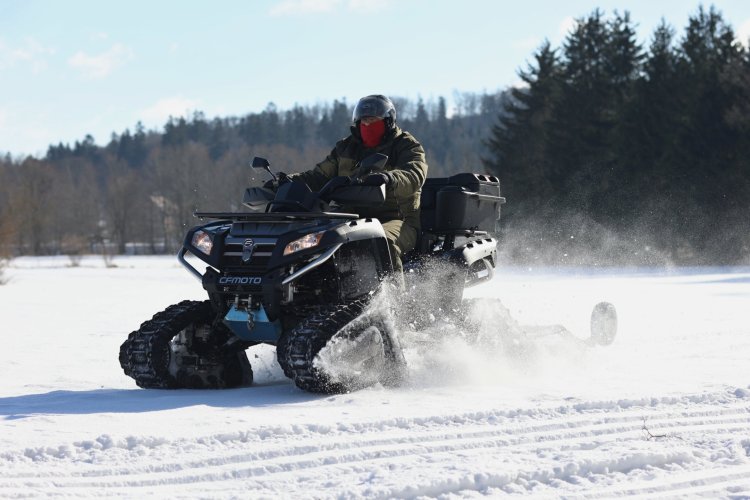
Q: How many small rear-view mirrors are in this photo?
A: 2